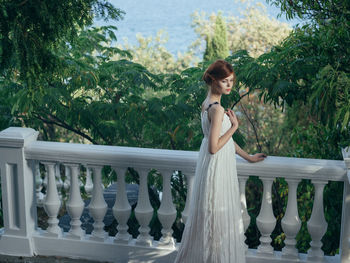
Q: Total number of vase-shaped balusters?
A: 11